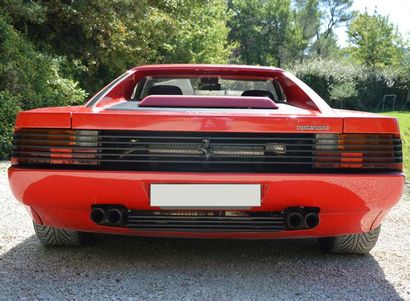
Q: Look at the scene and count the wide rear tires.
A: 2